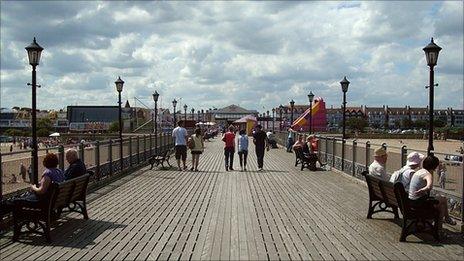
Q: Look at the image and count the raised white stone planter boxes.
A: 0